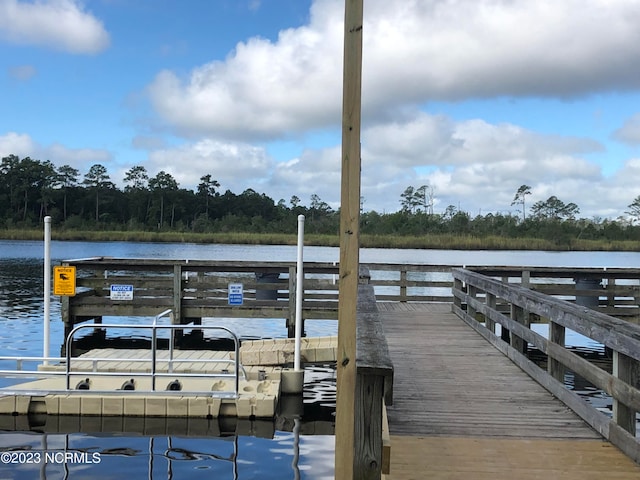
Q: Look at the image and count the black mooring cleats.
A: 3